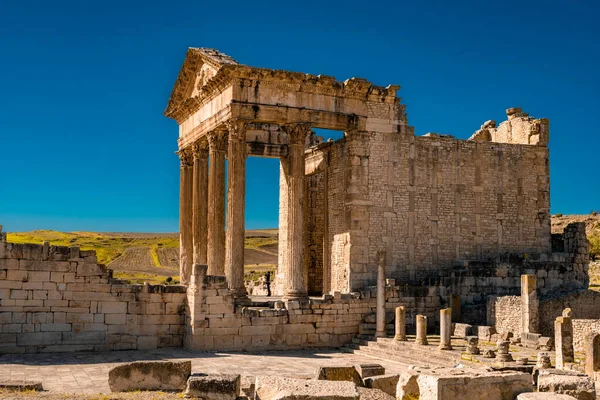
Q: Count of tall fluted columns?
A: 5